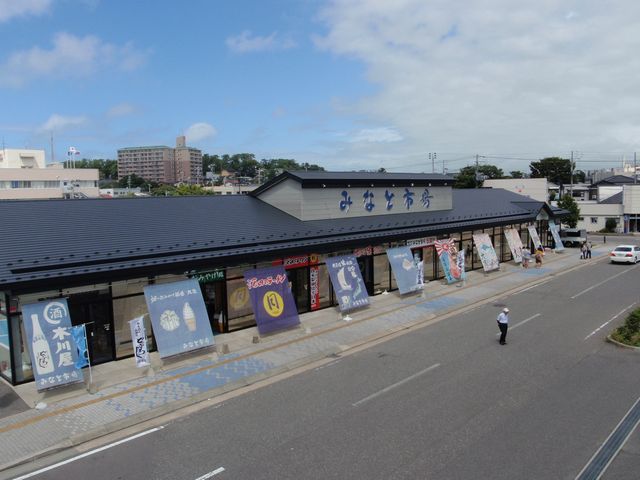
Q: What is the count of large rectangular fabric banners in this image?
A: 10